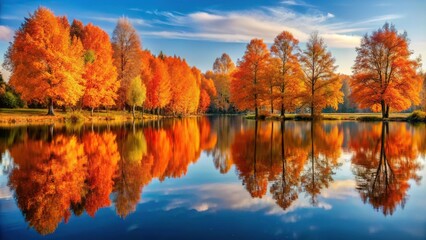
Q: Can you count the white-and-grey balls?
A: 0